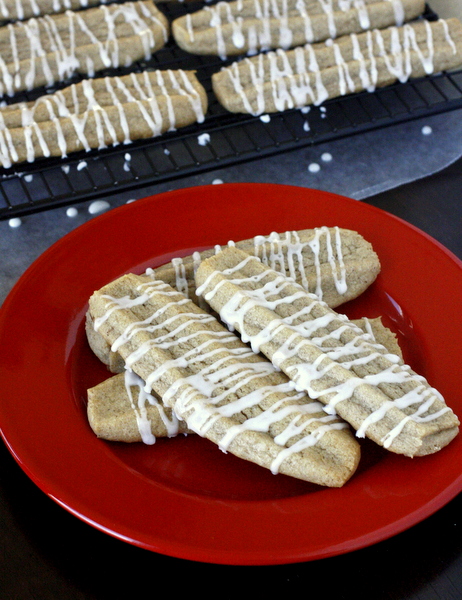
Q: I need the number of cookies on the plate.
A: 4